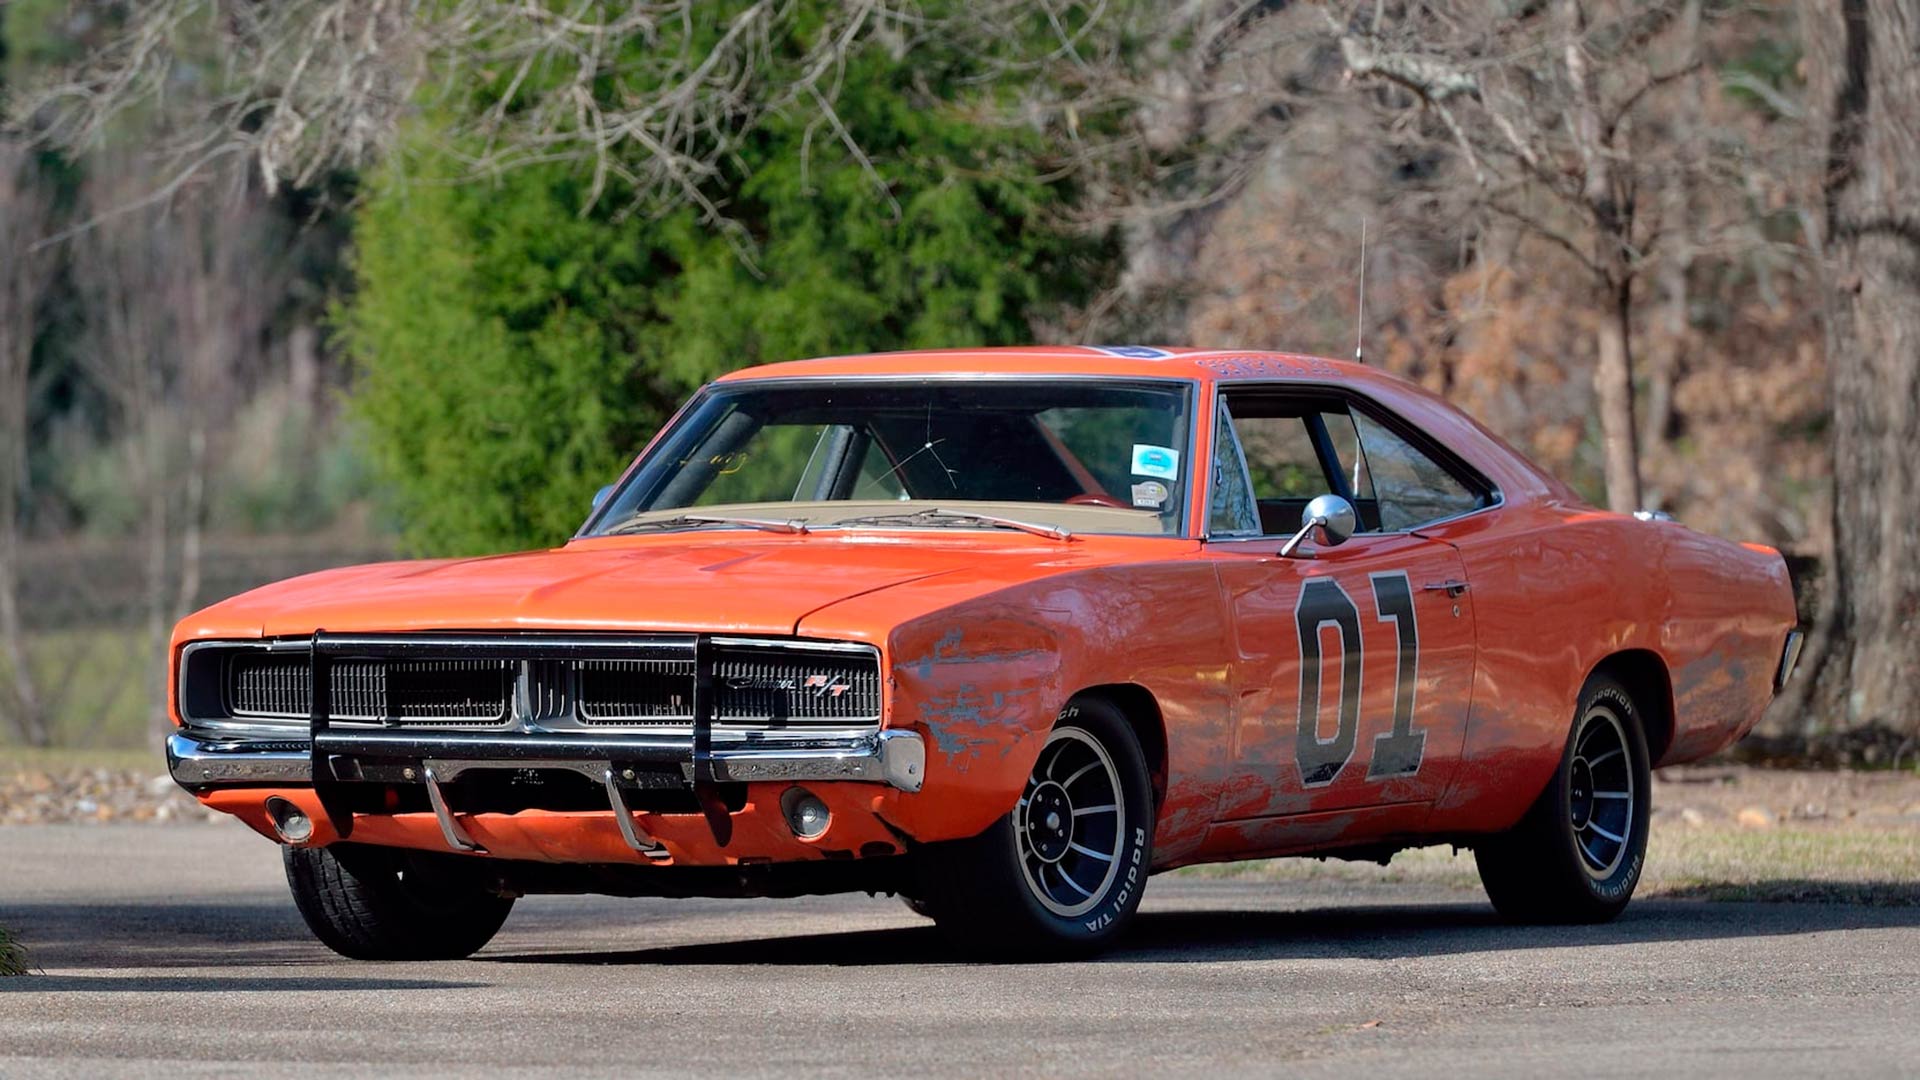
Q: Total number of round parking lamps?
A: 2